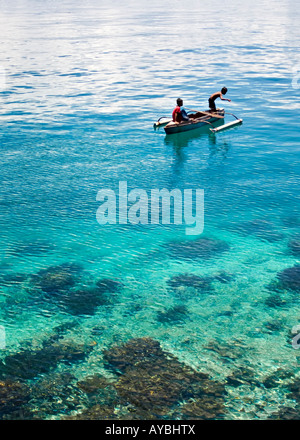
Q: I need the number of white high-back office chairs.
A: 0